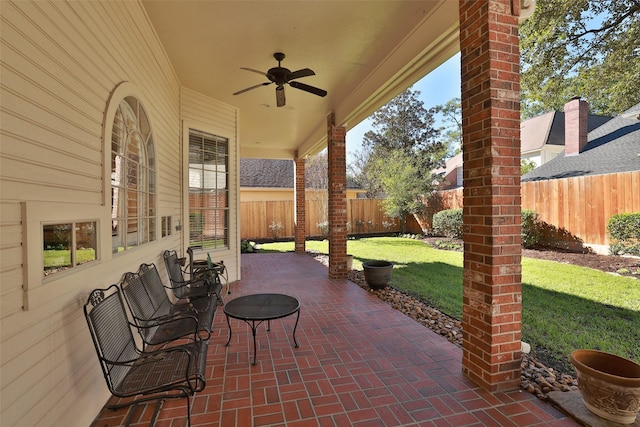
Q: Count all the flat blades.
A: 5